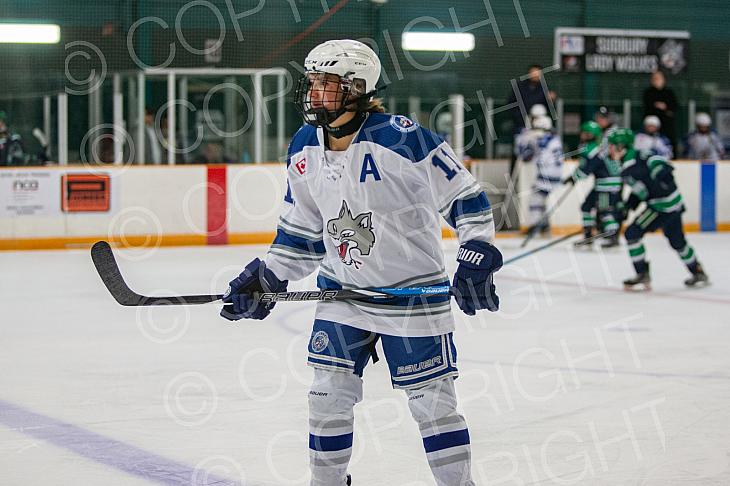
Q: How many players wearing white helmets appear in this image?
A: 5